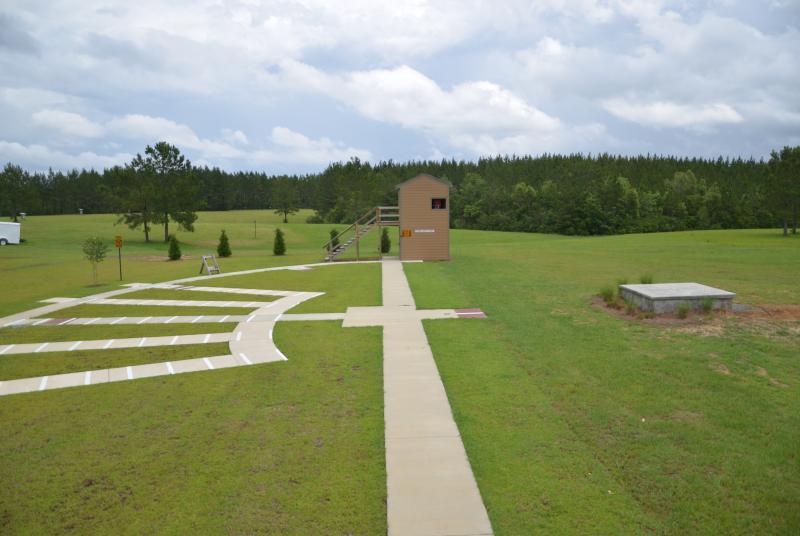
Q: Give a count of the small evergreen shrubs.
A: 5